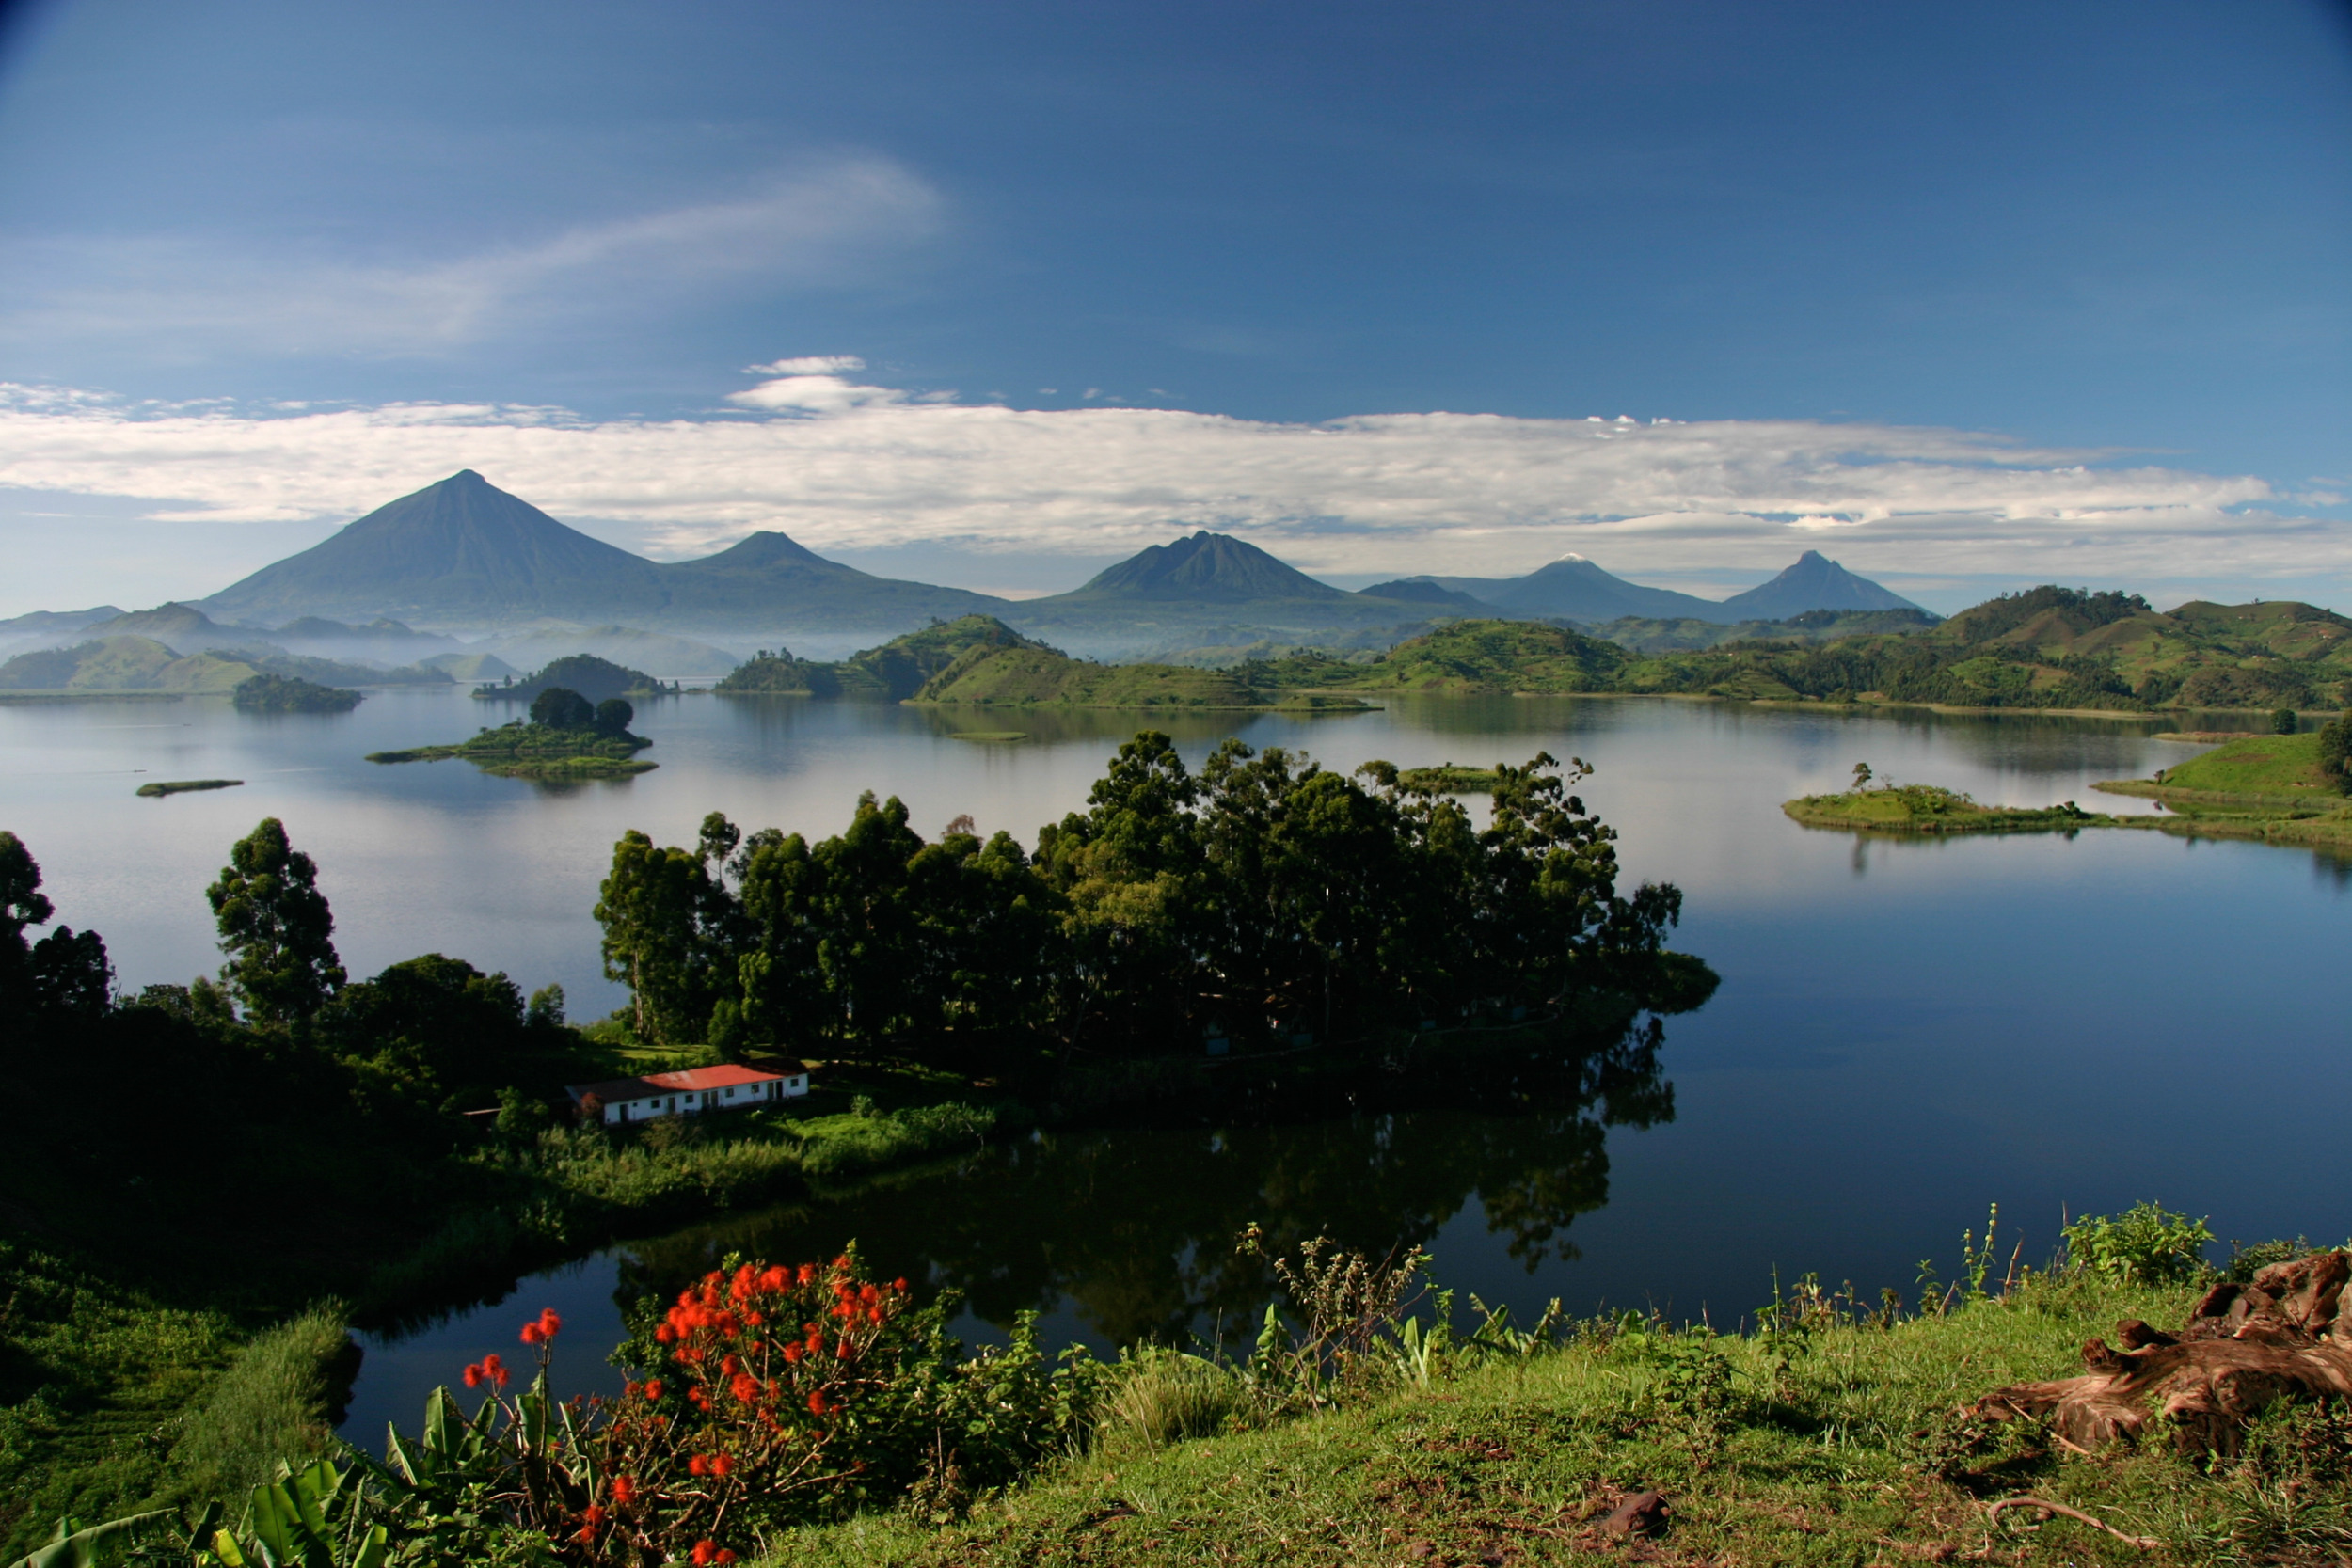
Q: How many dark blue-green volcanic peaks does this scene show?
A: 5